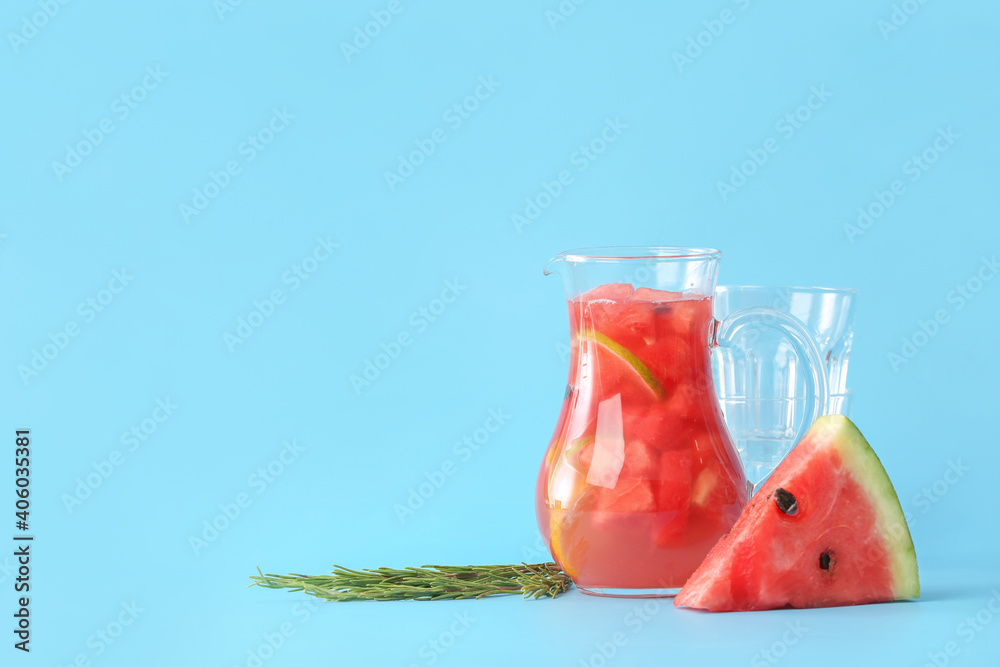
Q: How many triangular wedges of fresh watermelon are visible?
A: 1